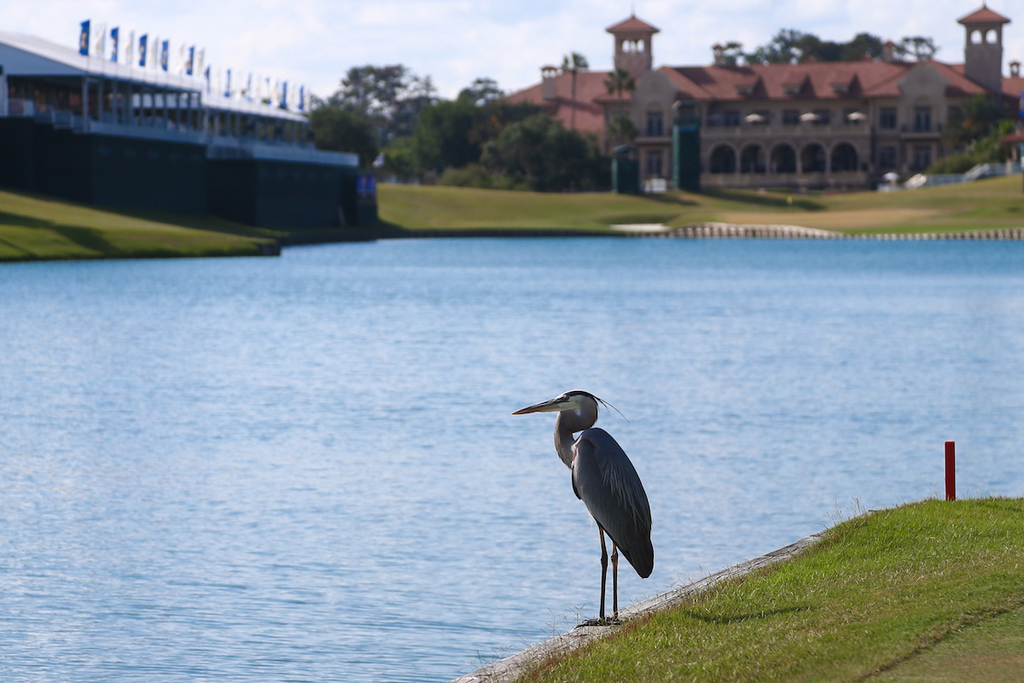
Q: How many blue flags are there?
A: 11